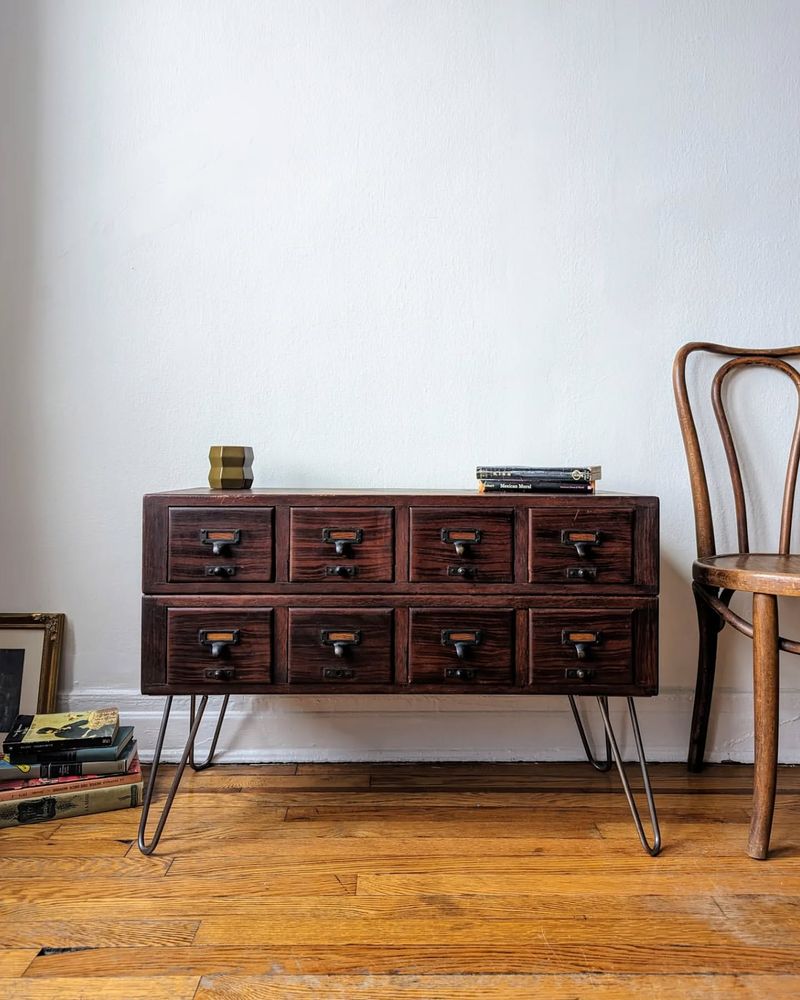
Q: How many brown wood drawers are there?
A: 8